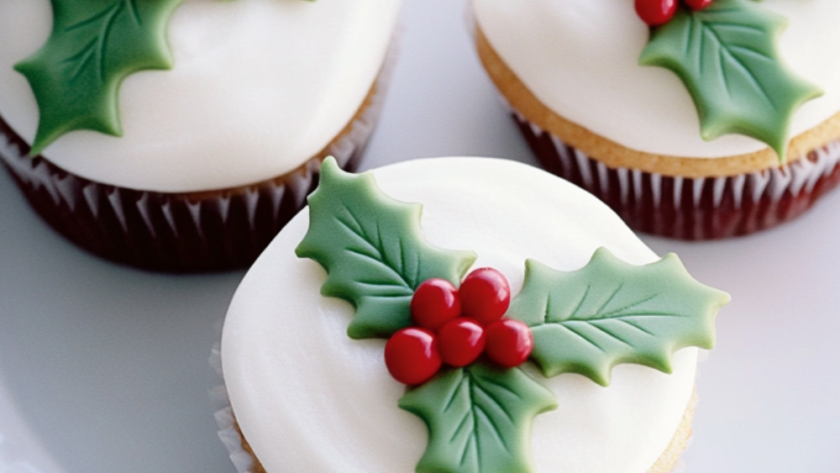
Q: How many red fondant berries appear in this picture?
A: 7